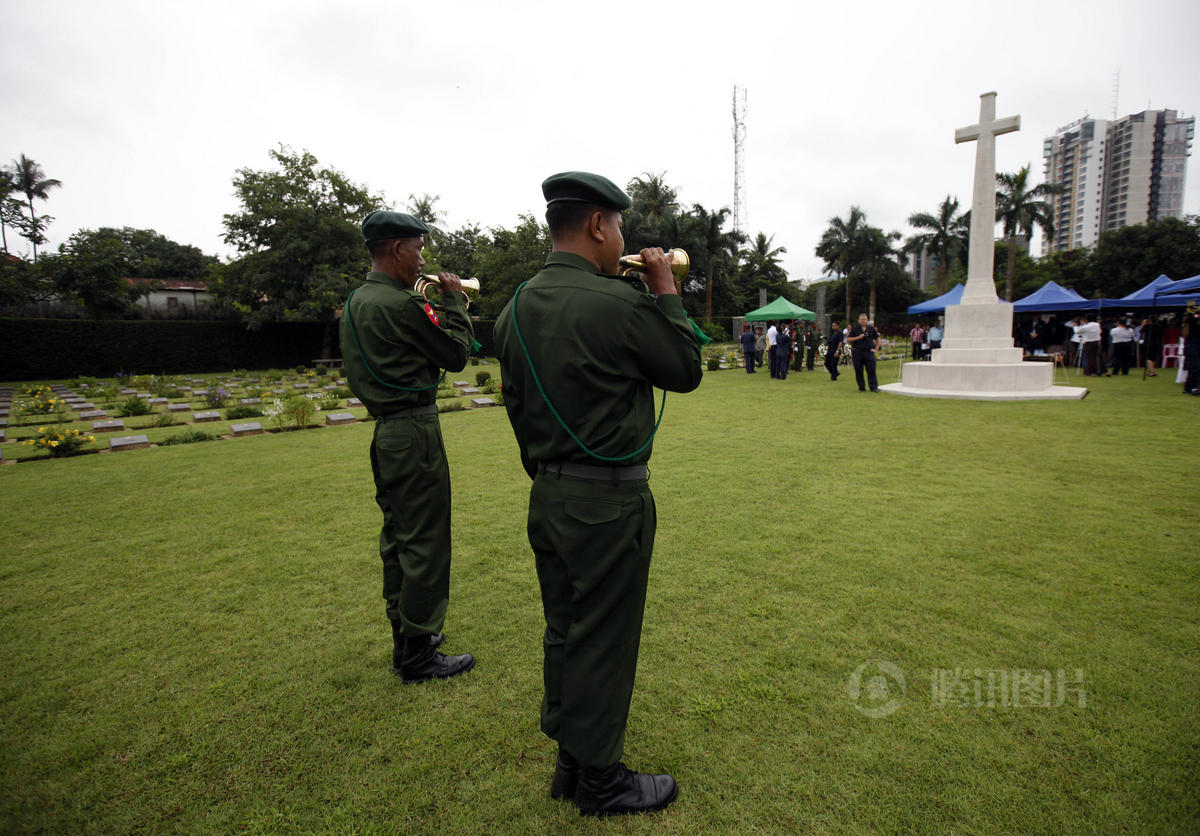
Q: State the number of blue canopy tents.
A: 4